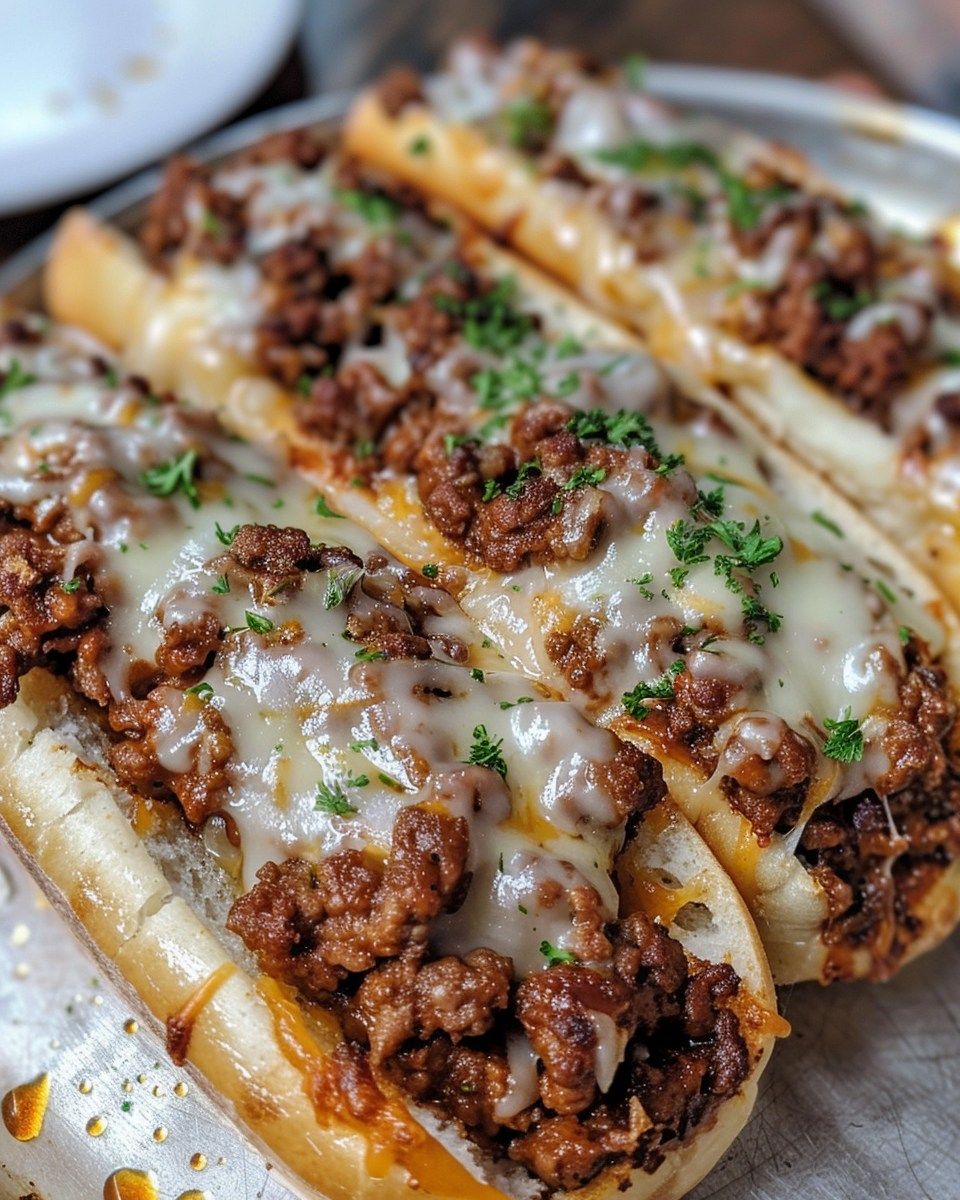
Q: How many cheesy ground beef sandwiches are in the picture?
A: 3